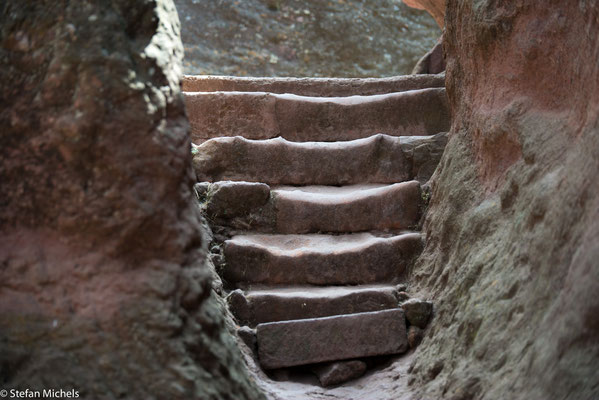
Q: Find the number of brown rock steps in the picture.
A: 7